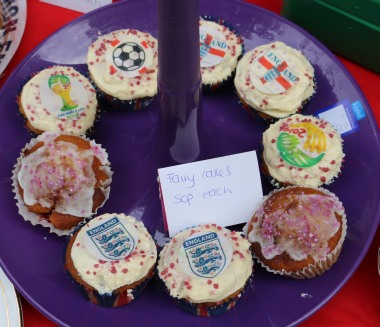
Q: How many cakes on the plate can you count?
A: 9